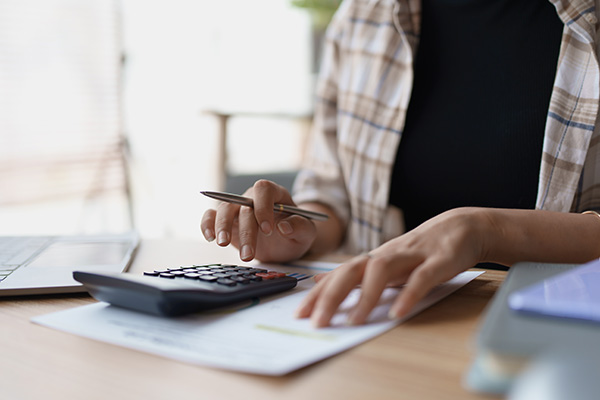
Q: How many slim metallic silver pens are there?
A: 1